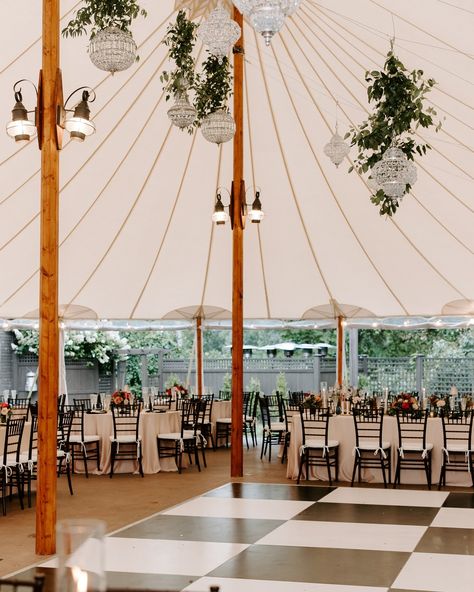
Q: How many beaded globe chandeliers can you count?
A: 7